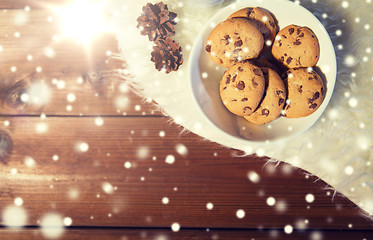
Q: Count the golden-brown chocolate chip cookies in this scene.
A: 6